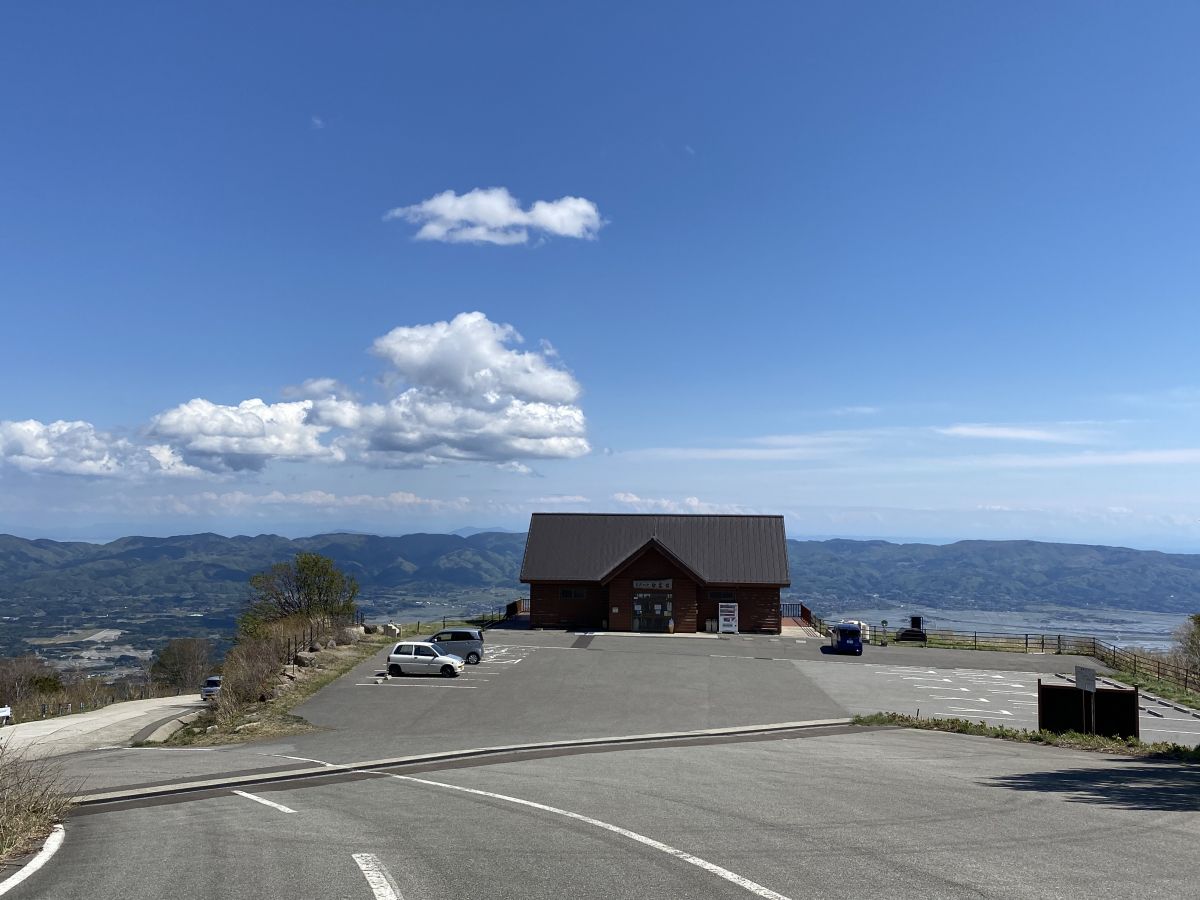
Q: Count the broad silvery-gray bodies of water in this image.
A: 1